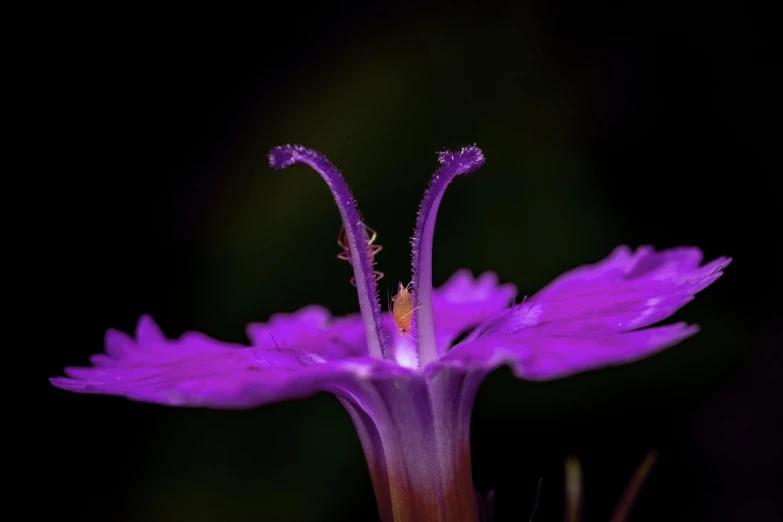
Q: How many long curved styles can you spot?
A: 2